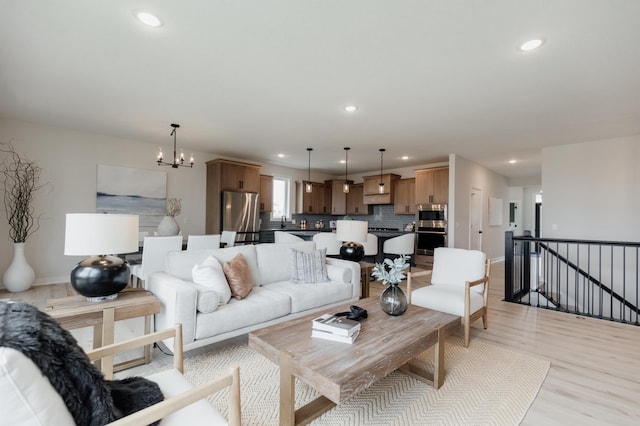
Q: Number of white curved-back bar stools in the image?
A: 4